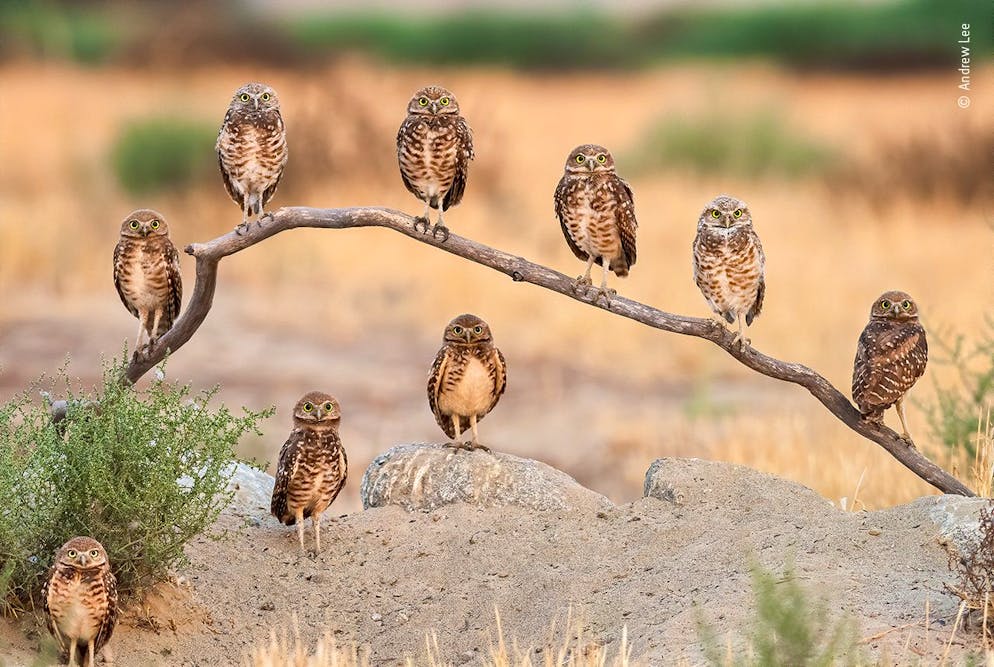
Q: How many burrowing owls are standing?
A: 9